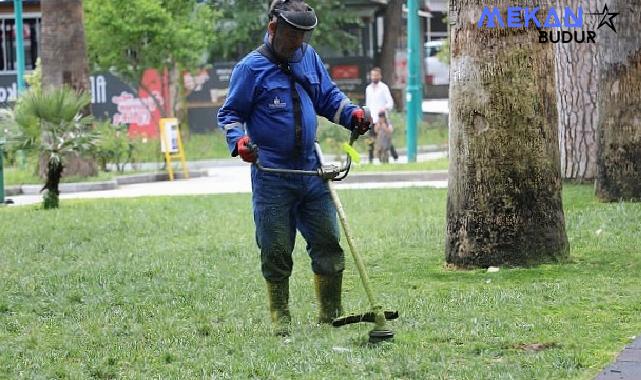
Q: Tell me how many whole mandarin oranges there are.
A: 0